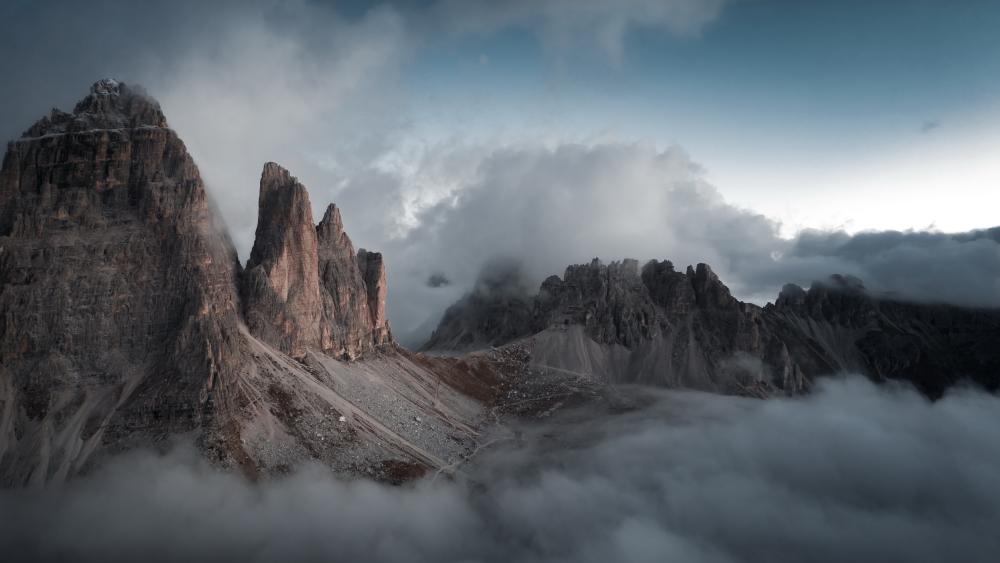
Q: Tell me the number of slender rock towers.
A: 3